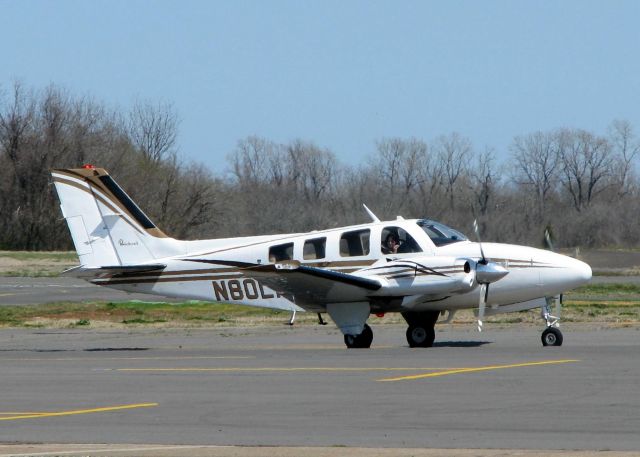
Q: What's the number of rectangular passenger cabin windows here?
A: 3